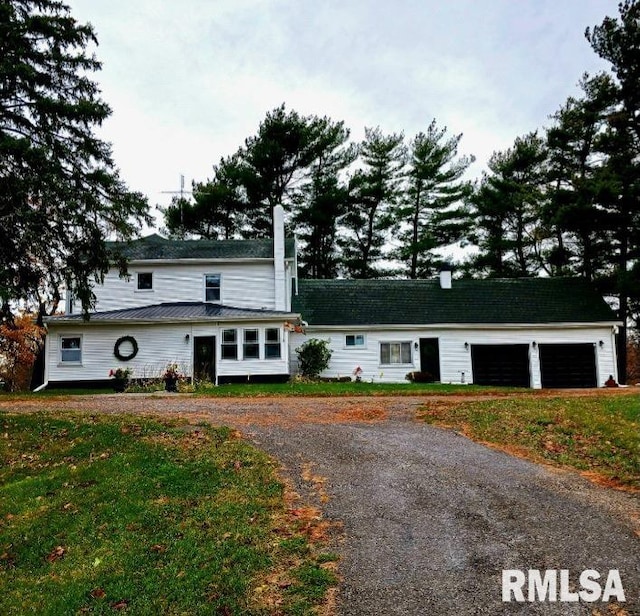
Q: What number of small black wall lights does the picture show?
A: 5